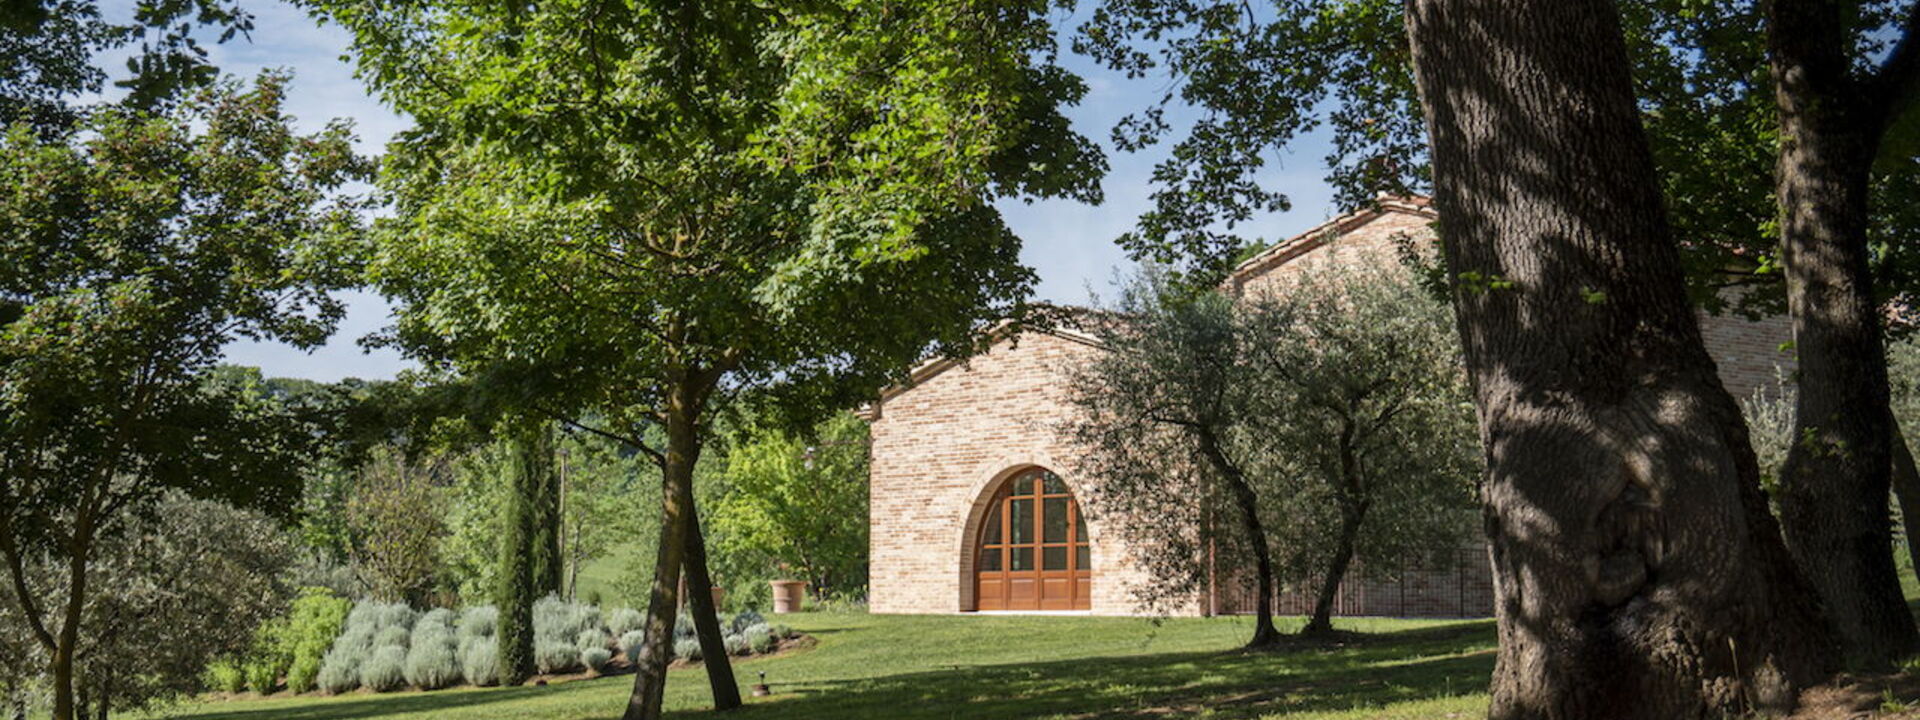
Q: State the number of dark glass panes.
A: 10